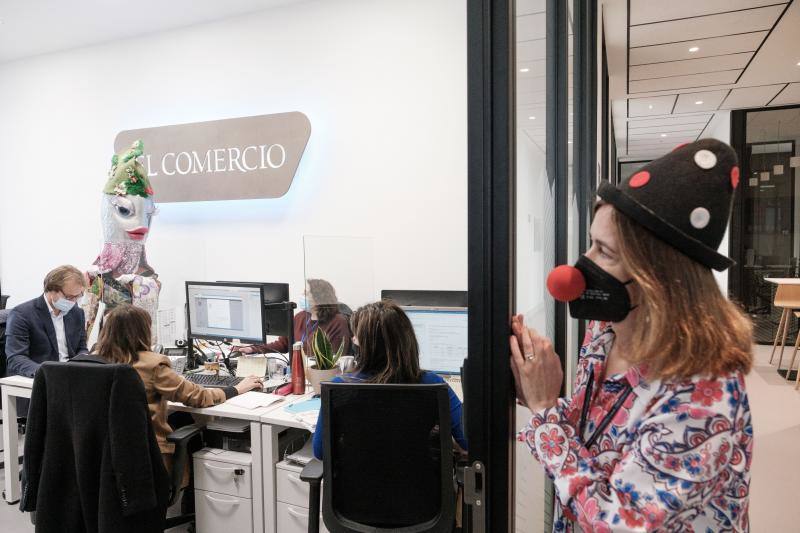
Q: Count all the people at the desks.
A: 4